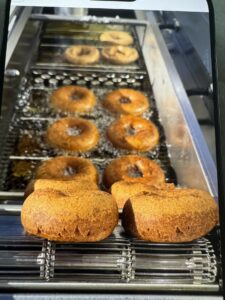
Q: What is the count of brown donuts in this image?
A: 10